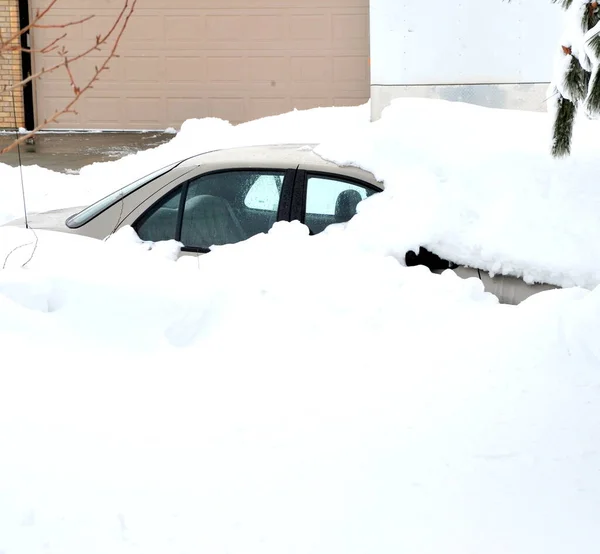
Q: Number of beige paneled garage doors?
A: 1